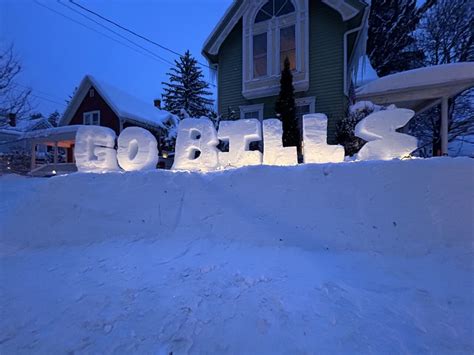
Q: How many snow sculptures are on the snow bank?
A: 7